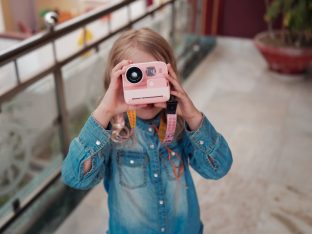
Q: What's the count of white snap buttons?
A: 9